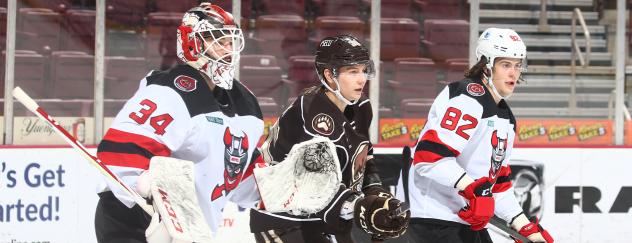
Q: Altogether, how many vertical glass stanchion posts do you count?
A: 6